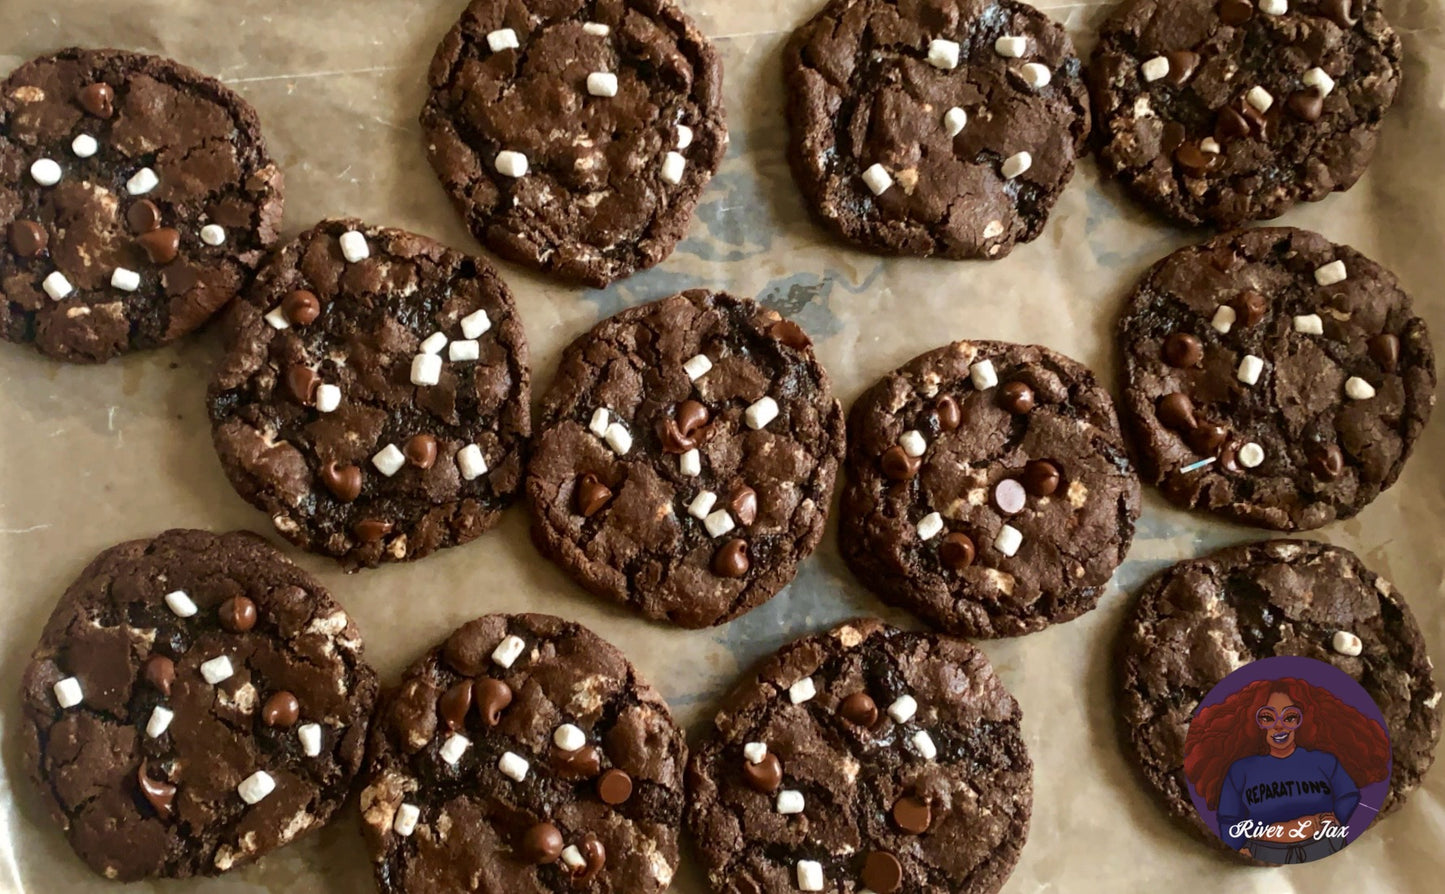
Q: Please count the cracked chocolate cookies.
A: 12